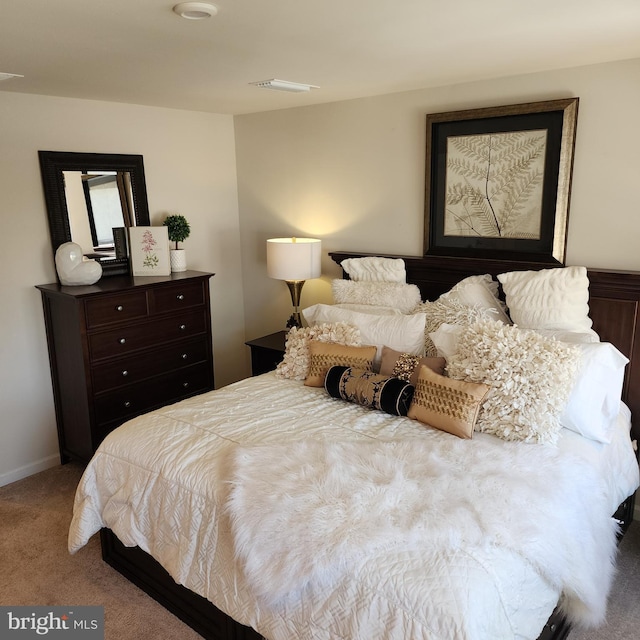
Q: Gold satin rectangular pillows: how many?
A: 2